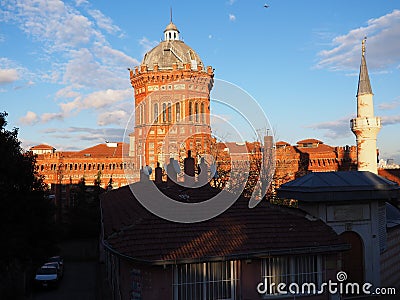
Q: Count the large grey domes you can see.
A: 1